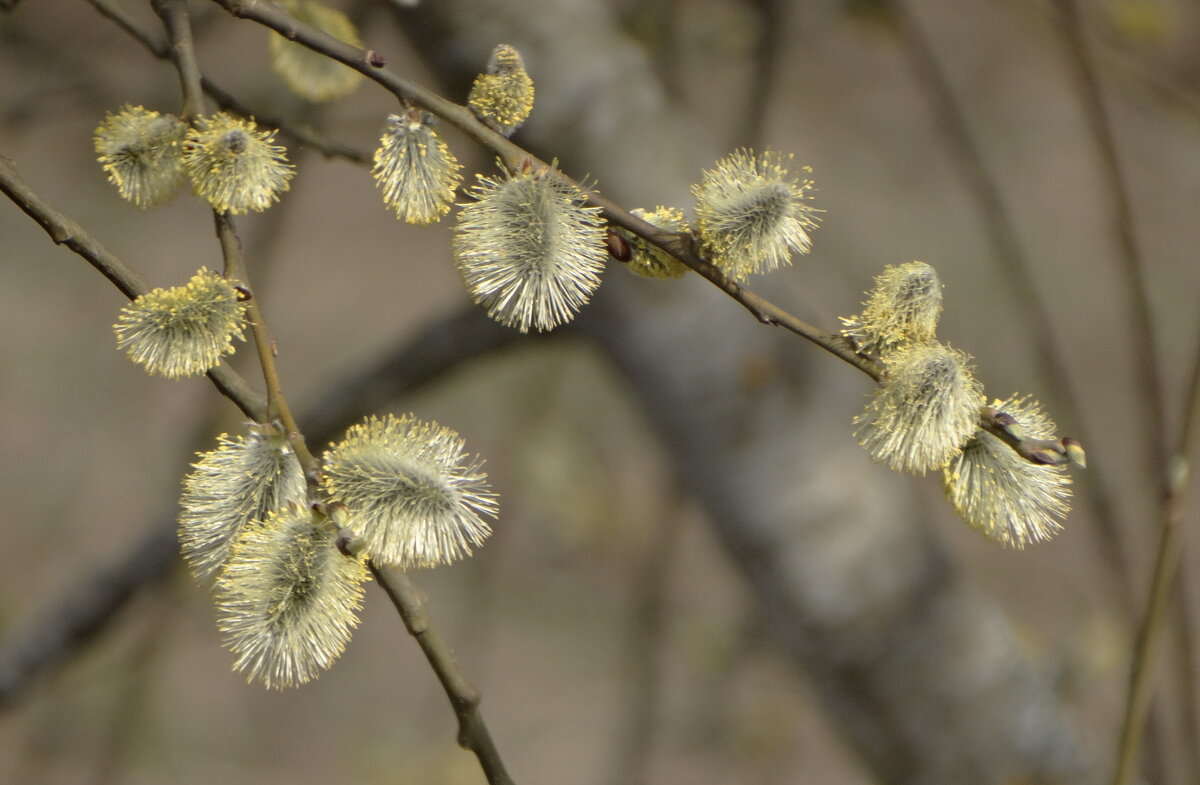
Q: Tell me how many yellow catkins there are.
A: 15